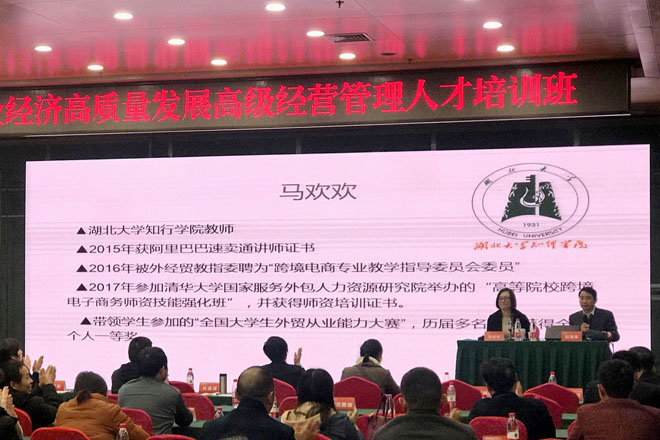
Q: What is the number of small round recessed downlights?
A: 10